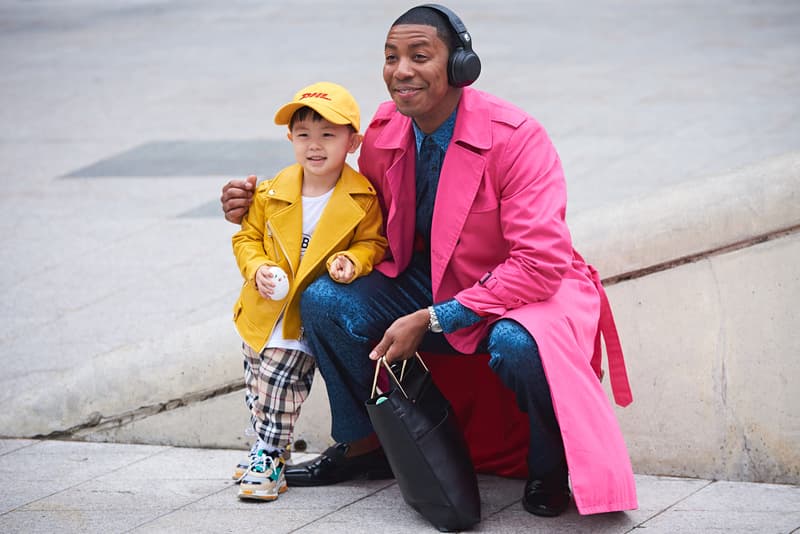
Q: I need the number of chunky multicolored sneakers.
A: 2